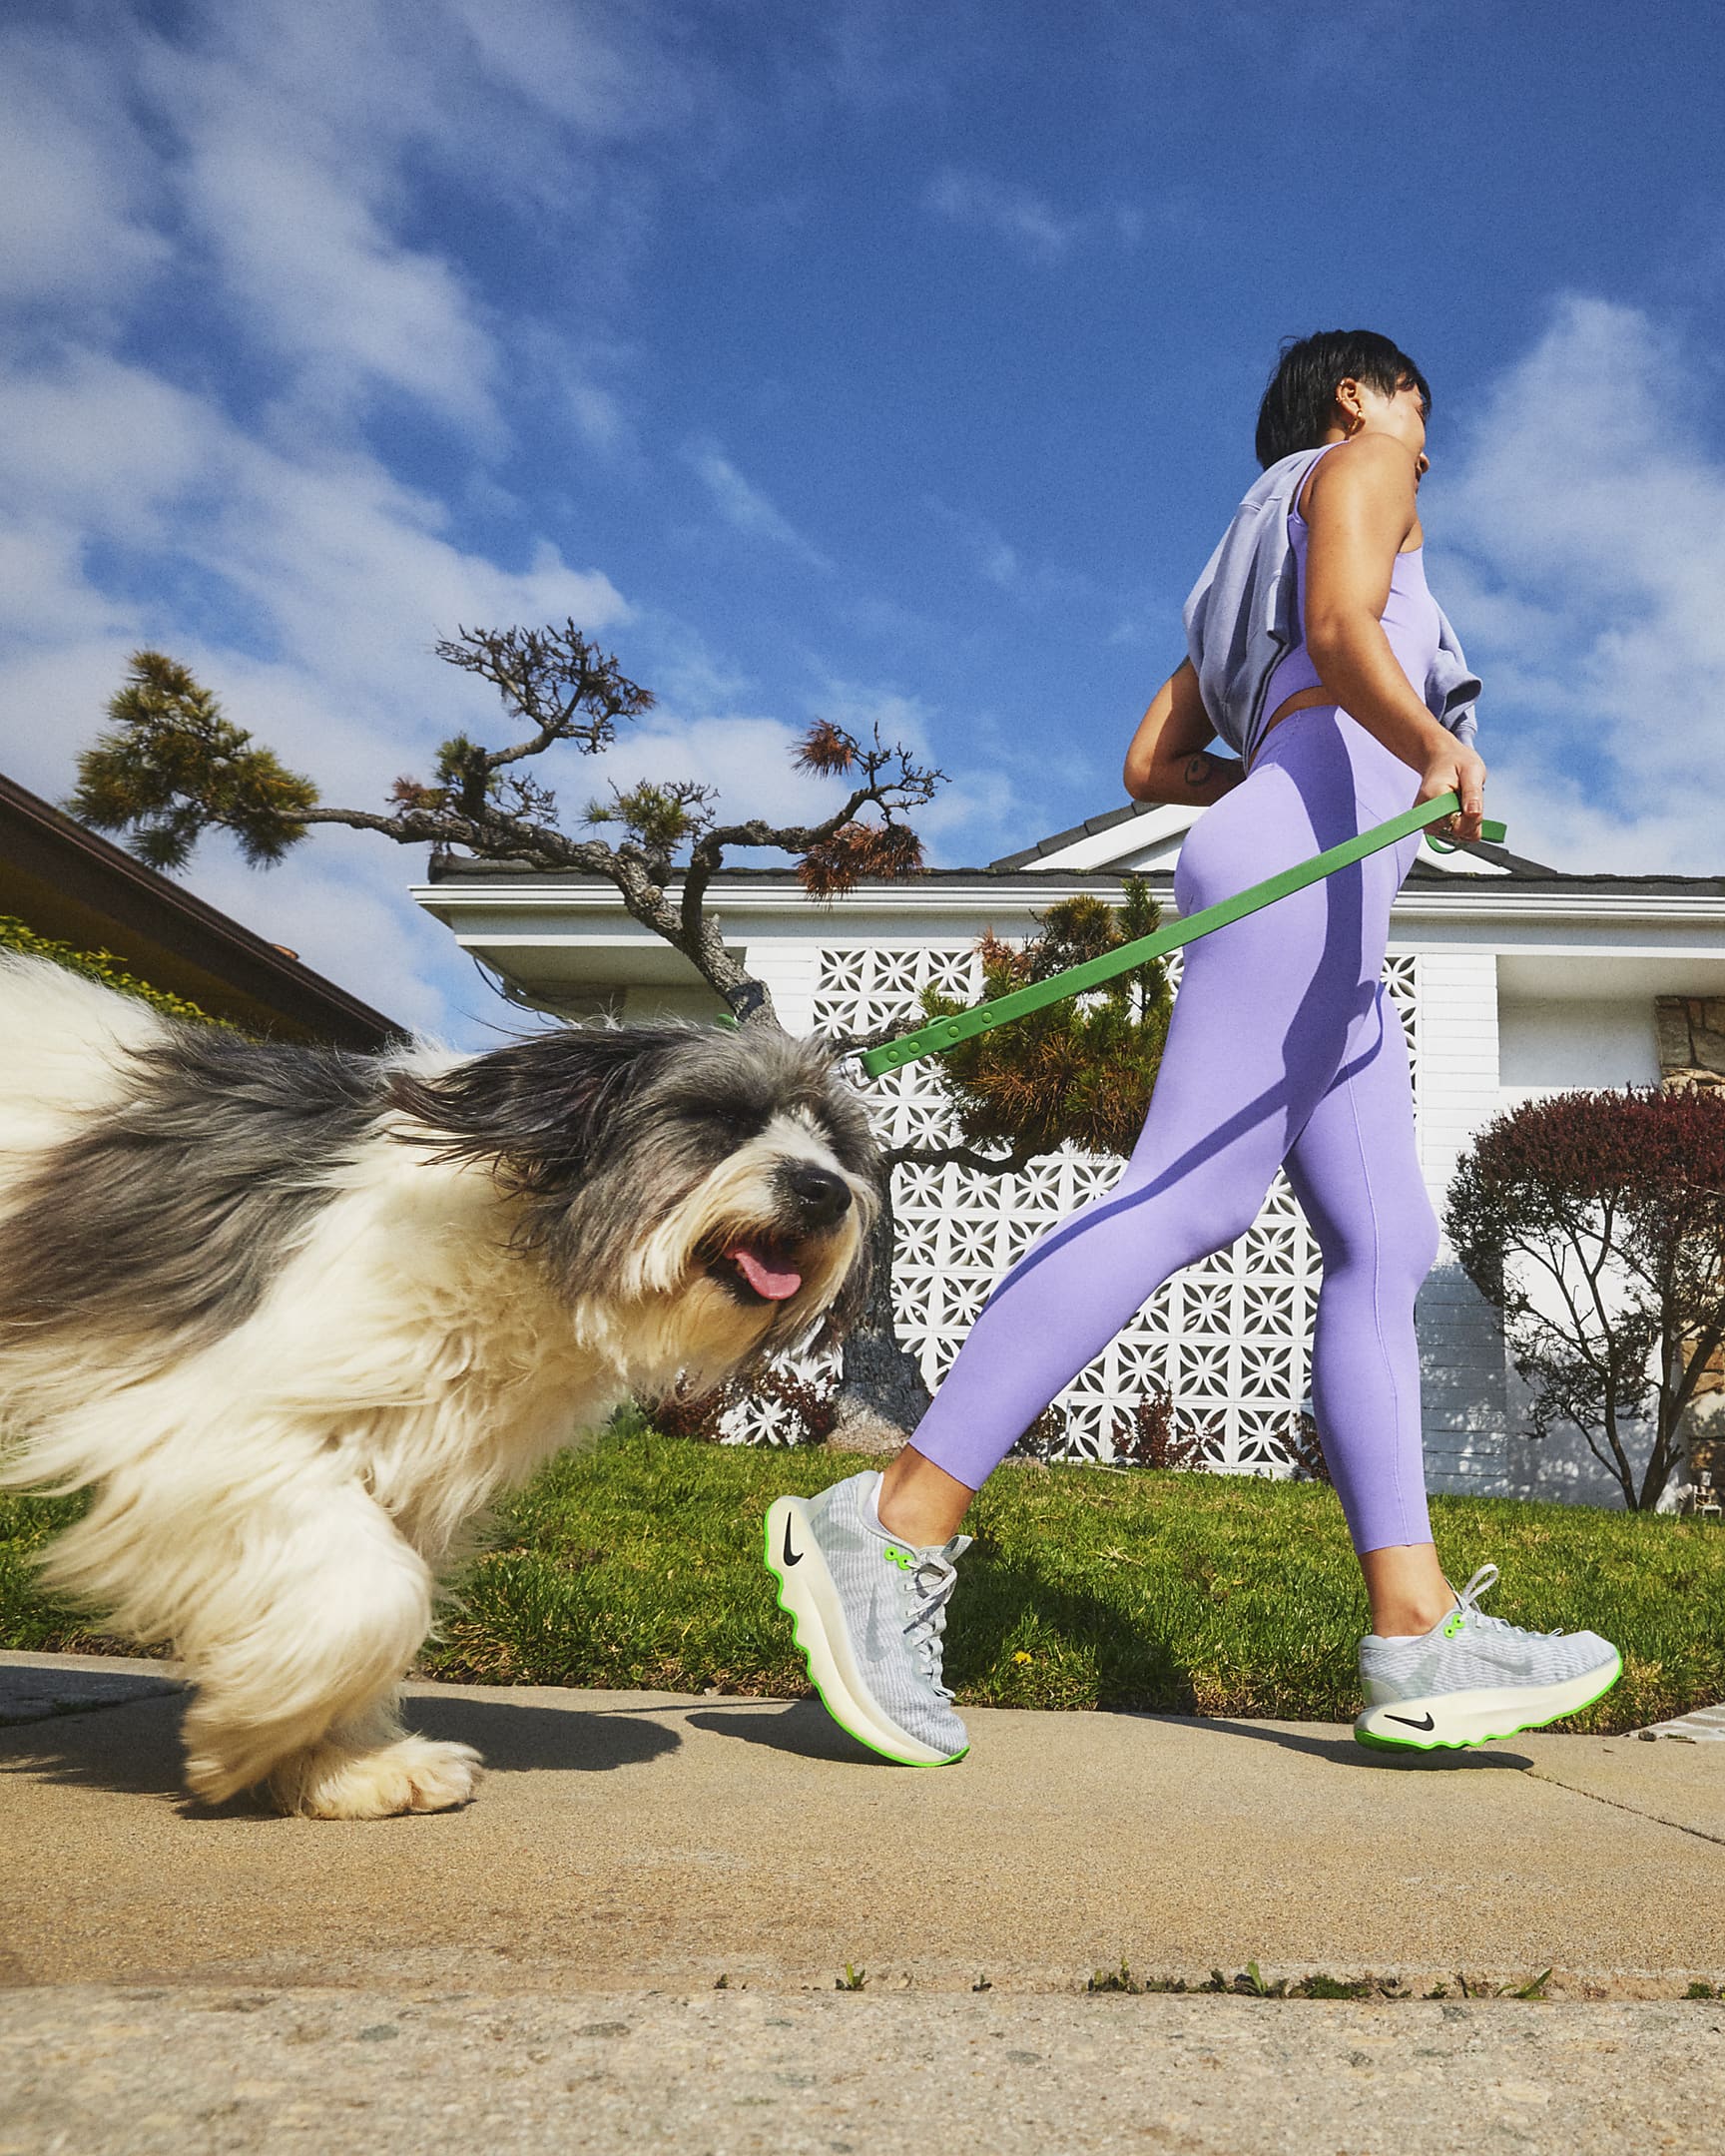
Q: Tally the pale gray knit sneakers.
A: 2